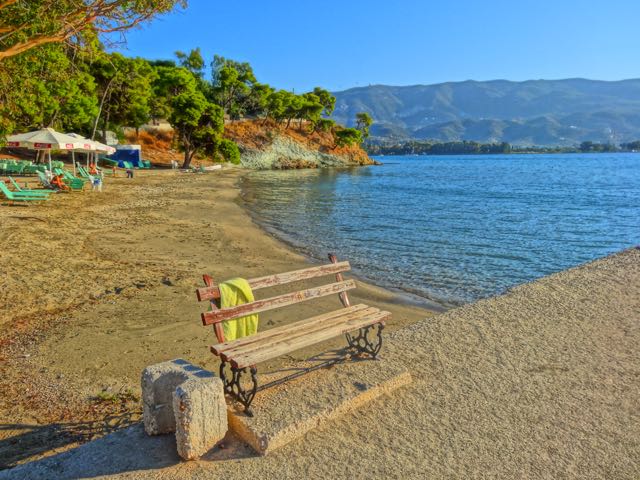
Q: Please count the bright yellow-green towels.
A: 1